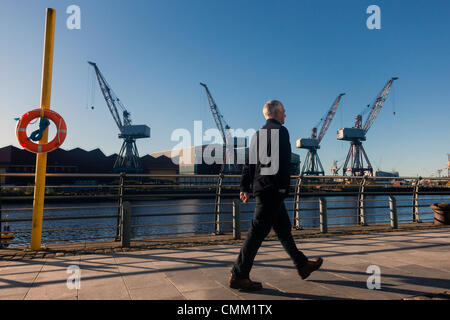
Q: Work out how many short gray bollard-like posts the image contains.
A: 4